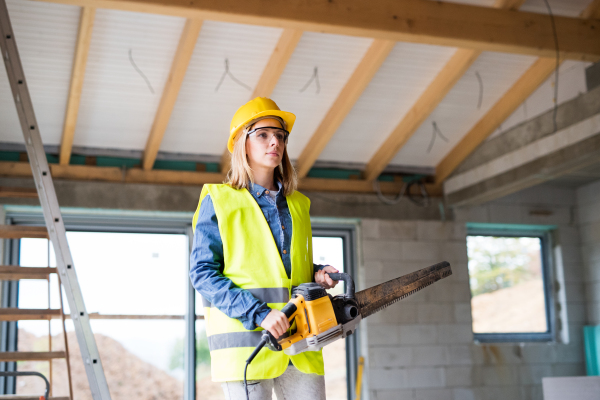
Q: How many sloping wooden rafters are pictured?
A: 6